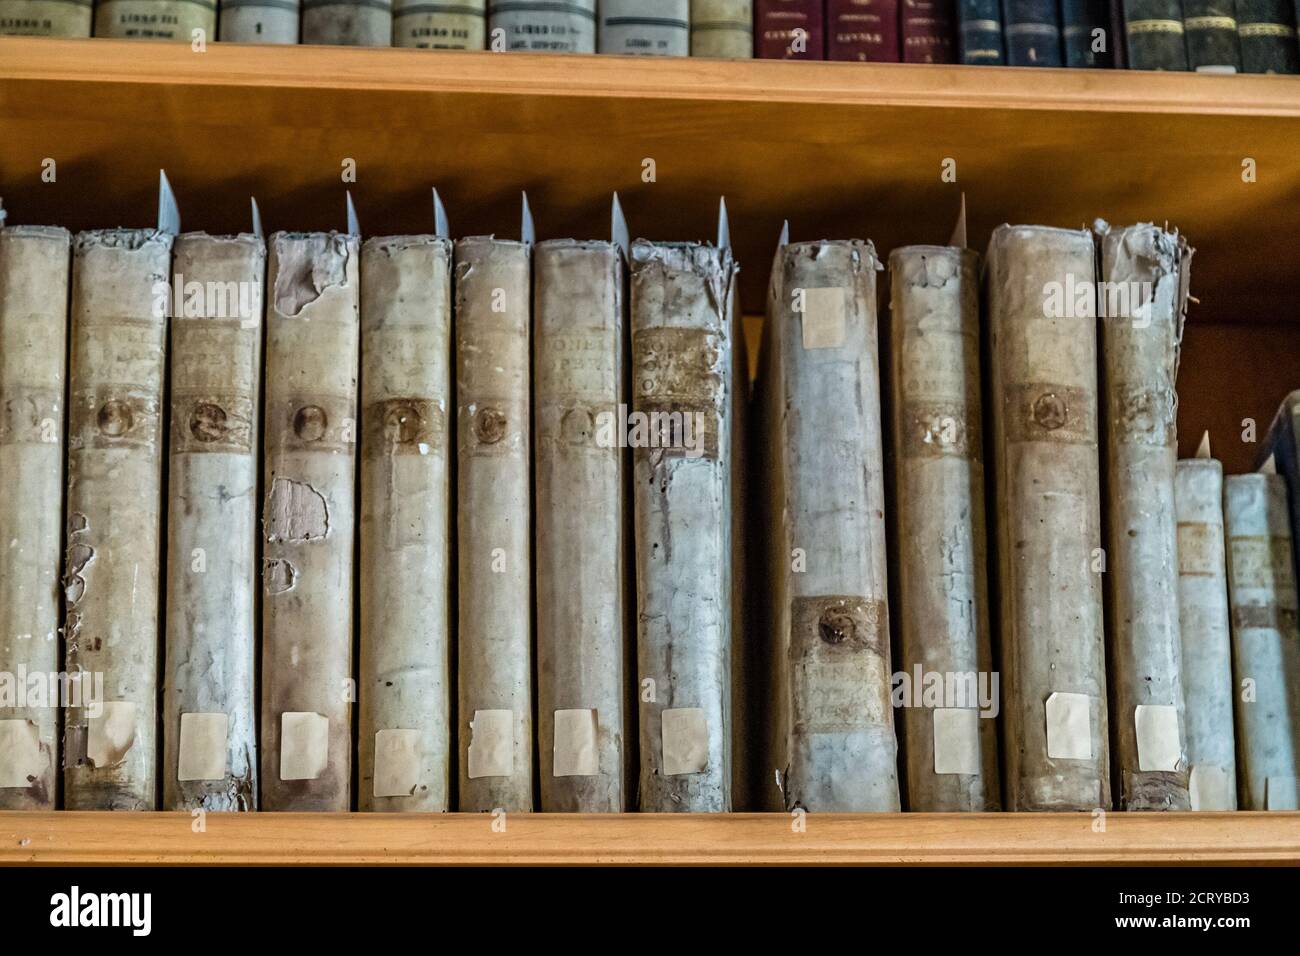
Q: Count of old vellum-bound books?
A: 14